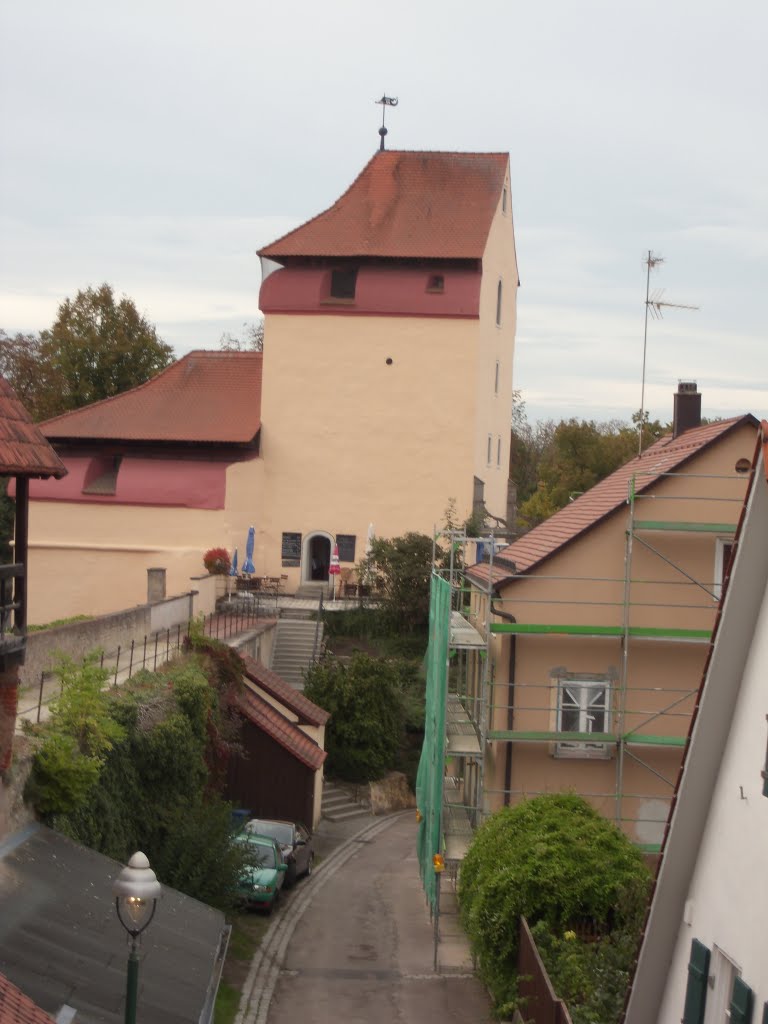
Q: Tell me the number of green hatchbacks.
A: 1